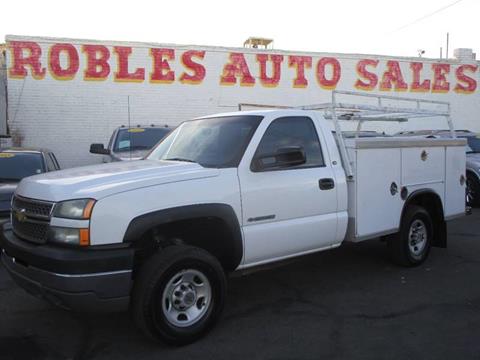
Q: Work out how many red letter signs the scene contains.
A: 1